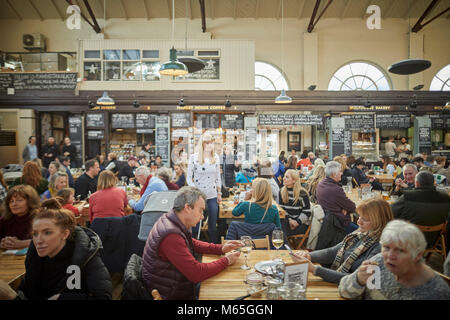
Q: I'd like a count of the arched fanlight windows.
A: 3